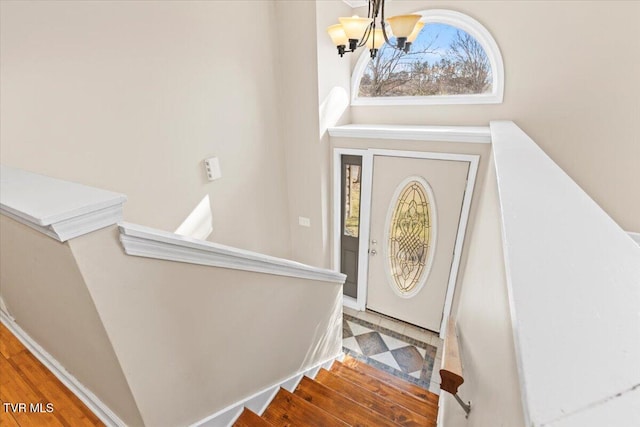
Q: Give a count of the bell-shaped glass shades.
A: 5